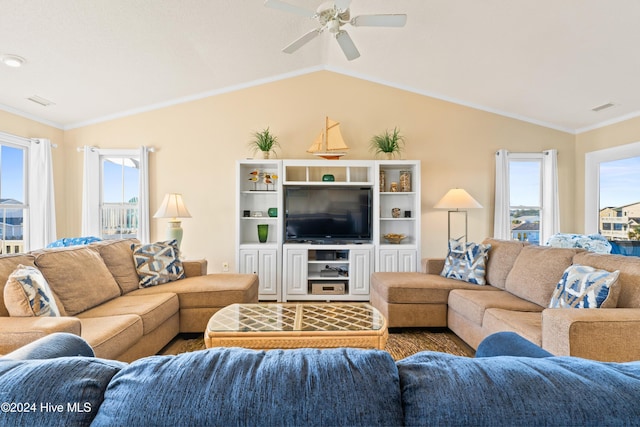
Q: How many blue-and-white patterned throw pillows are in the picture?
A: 4